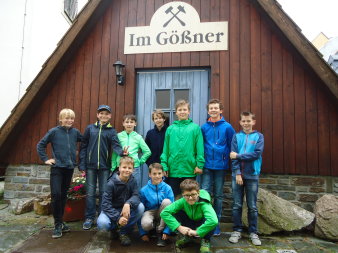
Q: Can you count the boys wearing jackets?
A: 10